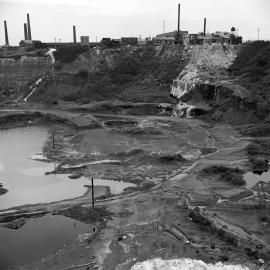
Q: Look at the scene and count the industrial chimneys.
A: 6